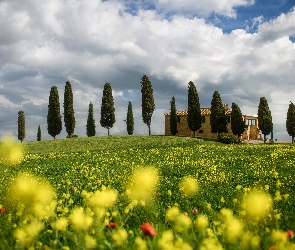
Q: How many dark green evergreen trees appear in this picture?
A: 14